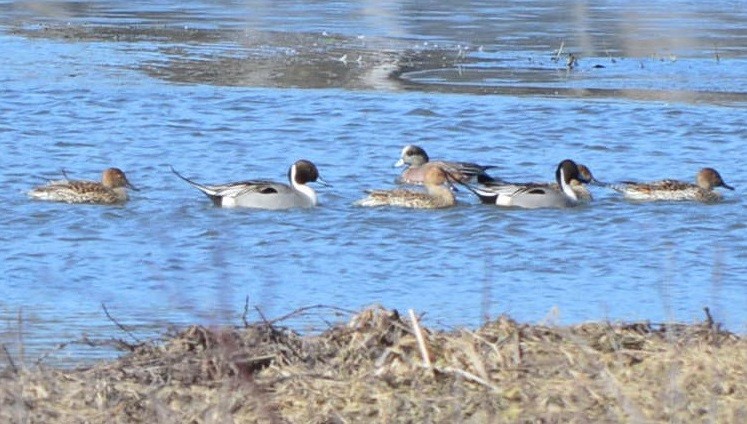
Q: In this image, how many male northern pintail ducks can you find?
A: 2